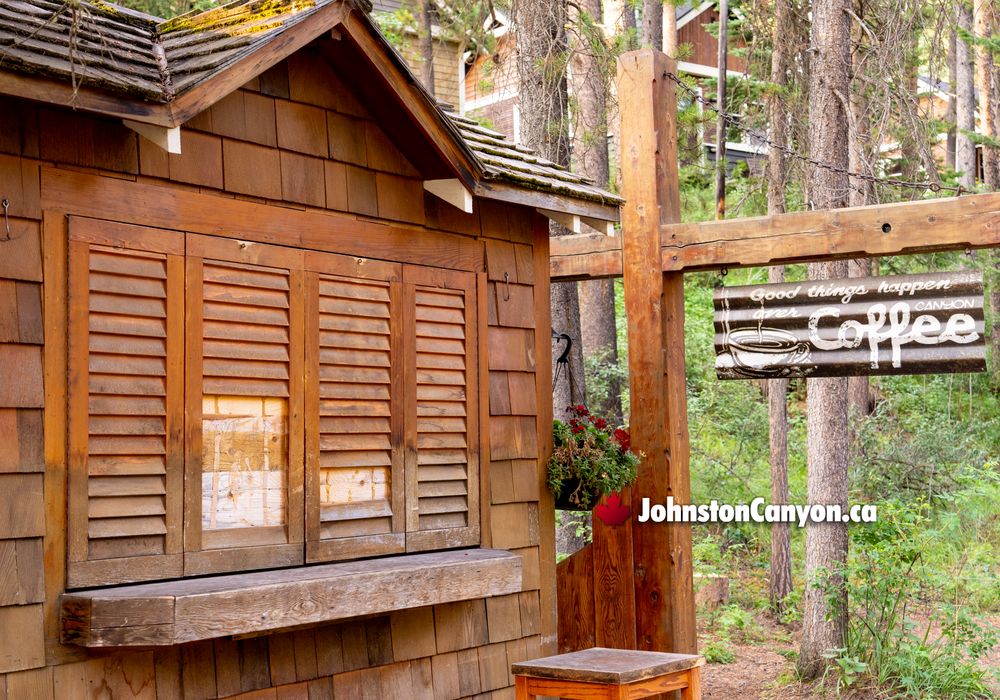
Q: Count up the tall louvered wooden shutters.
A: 4